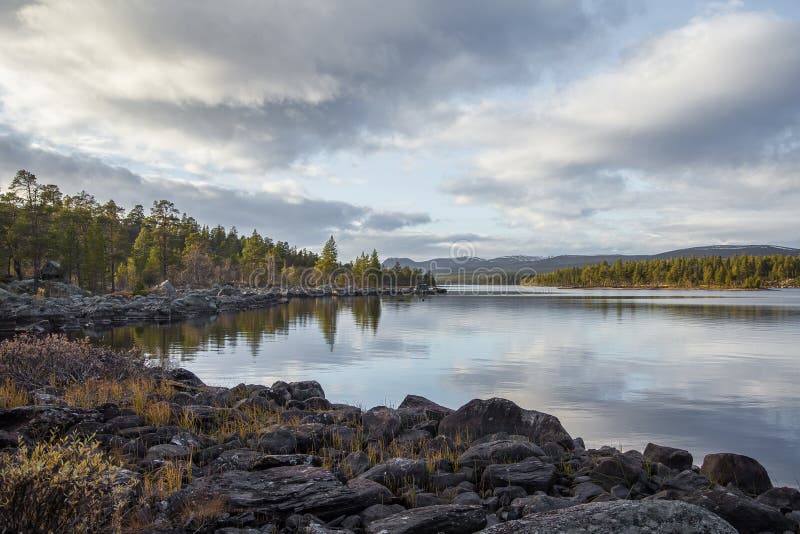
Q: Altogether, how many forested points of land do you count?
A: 2